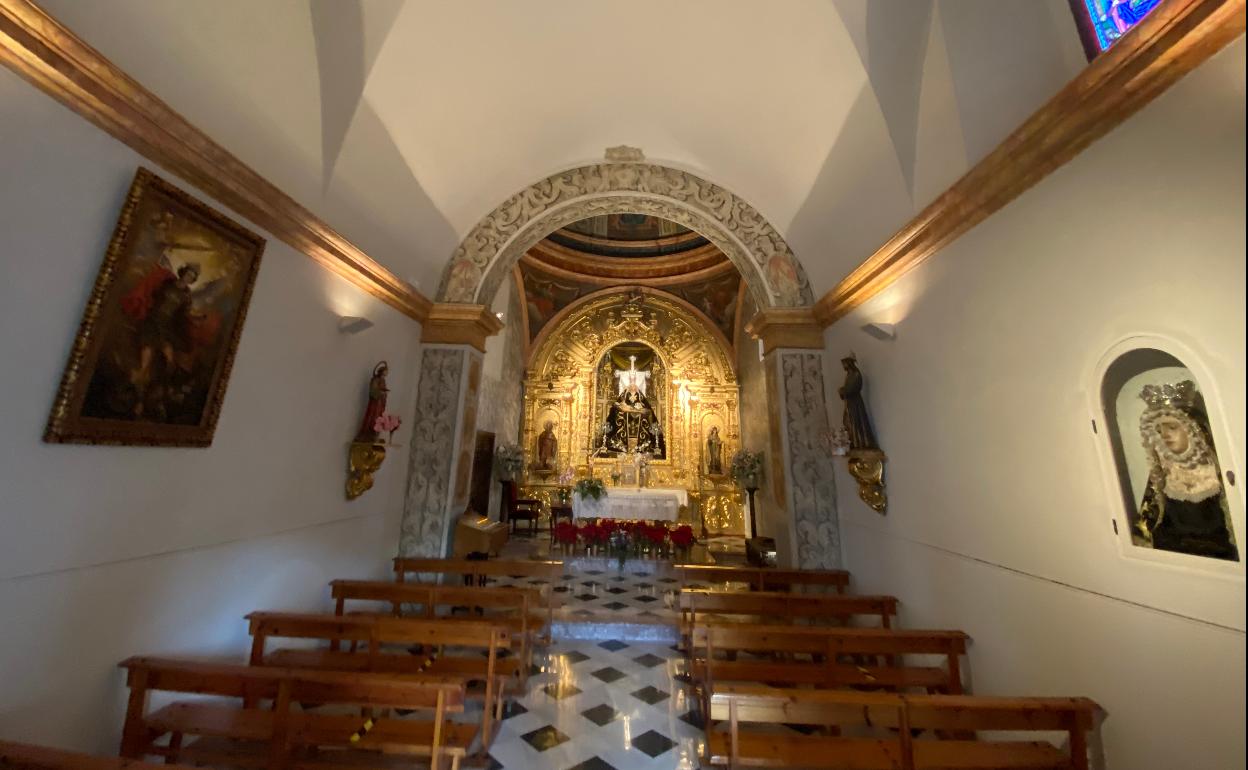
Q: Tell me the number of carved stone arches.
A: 1